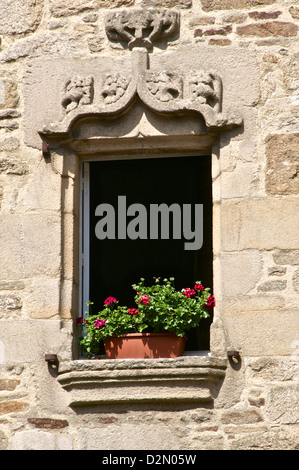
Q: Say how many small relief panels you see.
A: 4